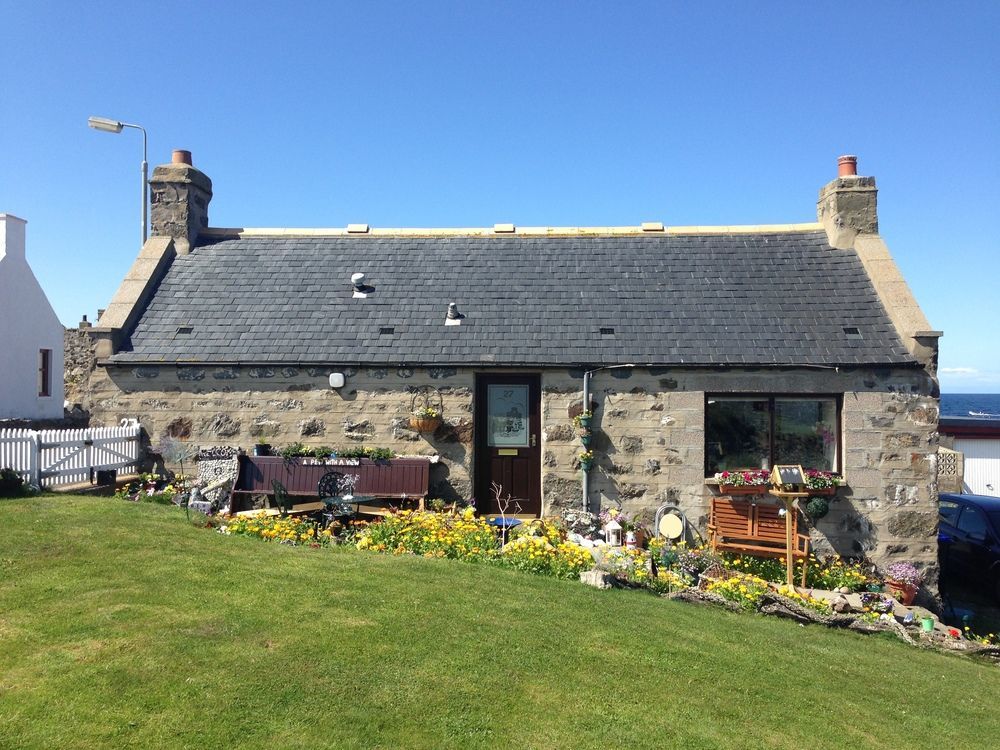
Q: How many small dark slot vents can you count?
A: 4